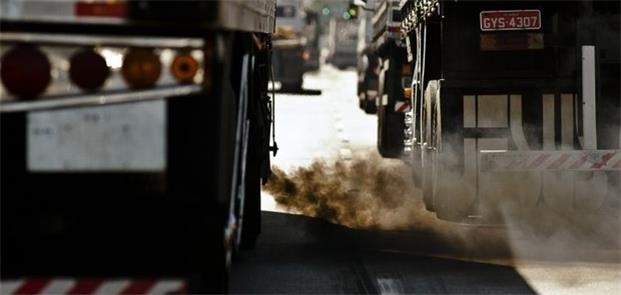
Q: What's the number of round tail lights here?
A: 4